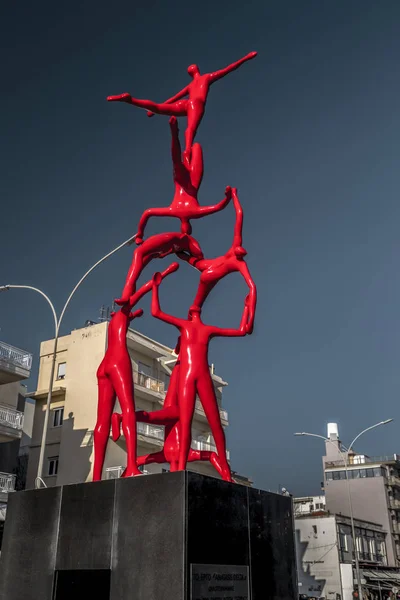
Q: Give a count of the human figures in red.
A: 7